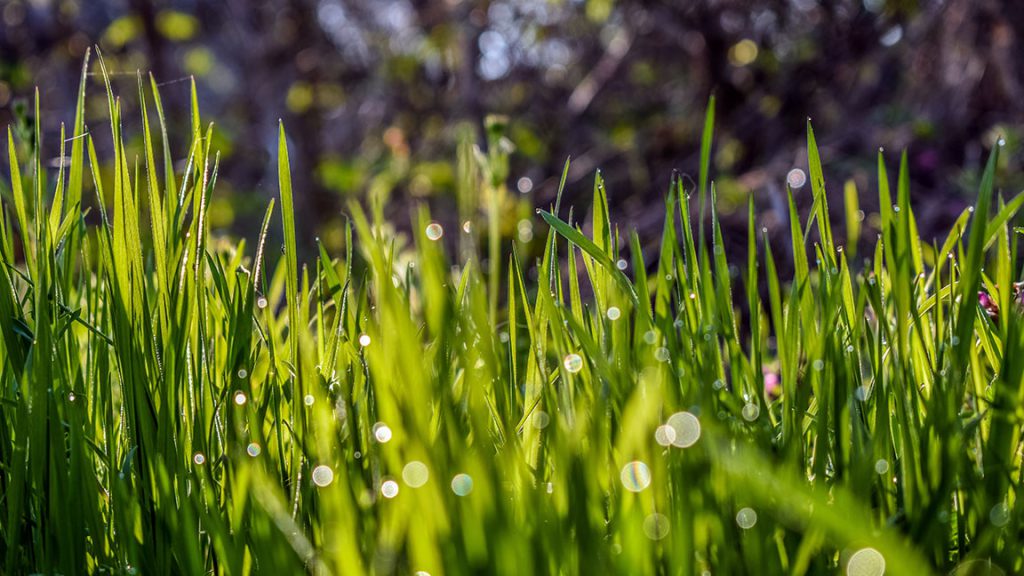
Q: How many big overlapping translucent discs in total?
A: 2